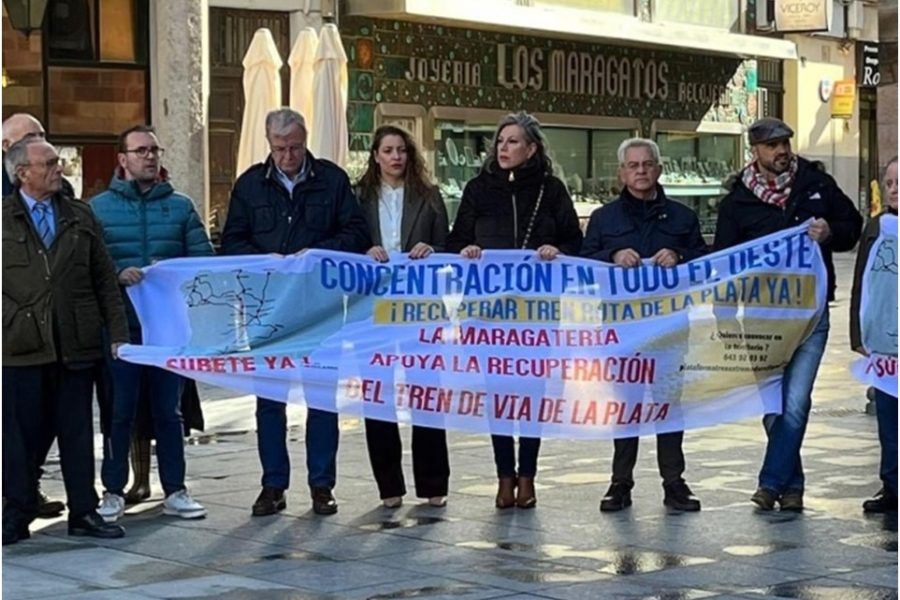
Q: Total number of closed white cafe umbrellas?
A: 3